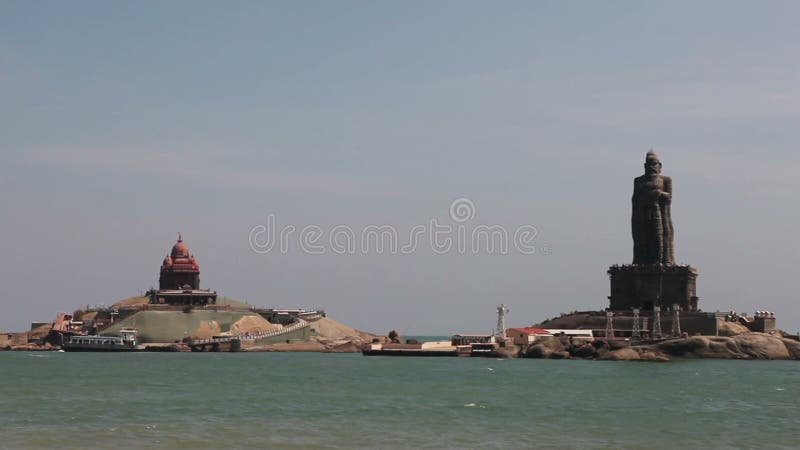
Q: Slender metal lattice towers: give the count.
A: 5